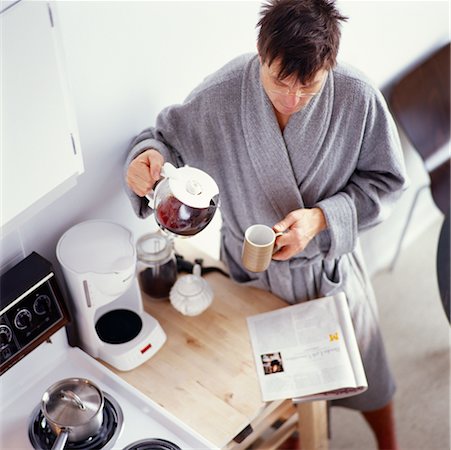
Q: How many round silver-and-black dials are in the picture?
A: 3